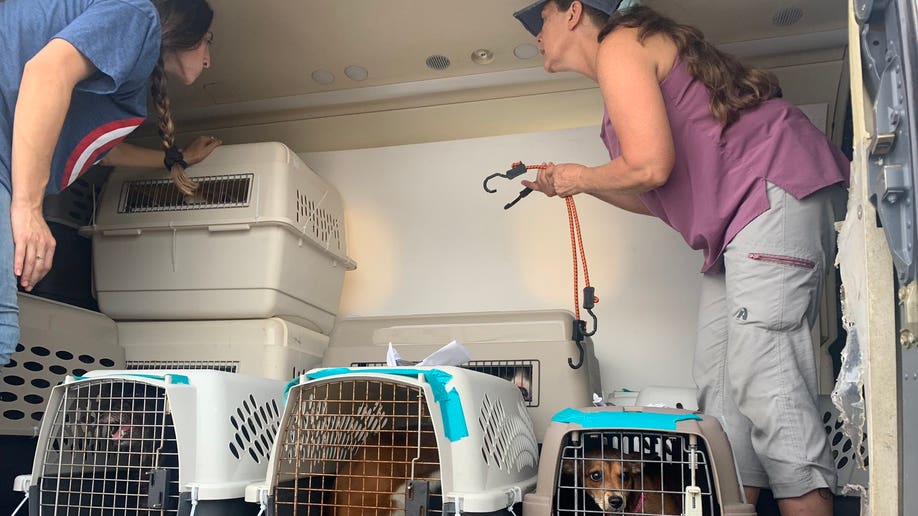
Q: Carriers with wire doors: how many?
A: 3